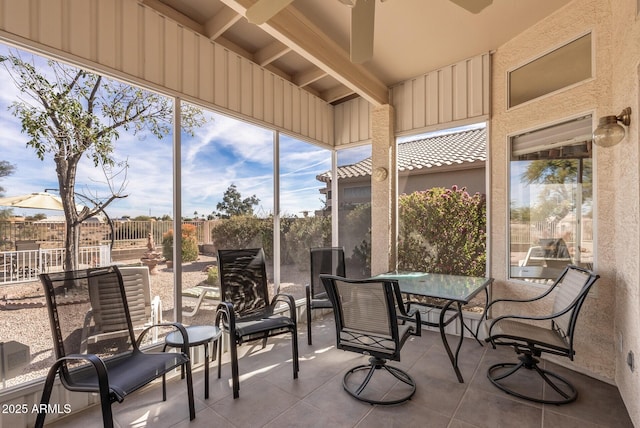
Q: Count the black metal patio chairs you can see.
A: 5